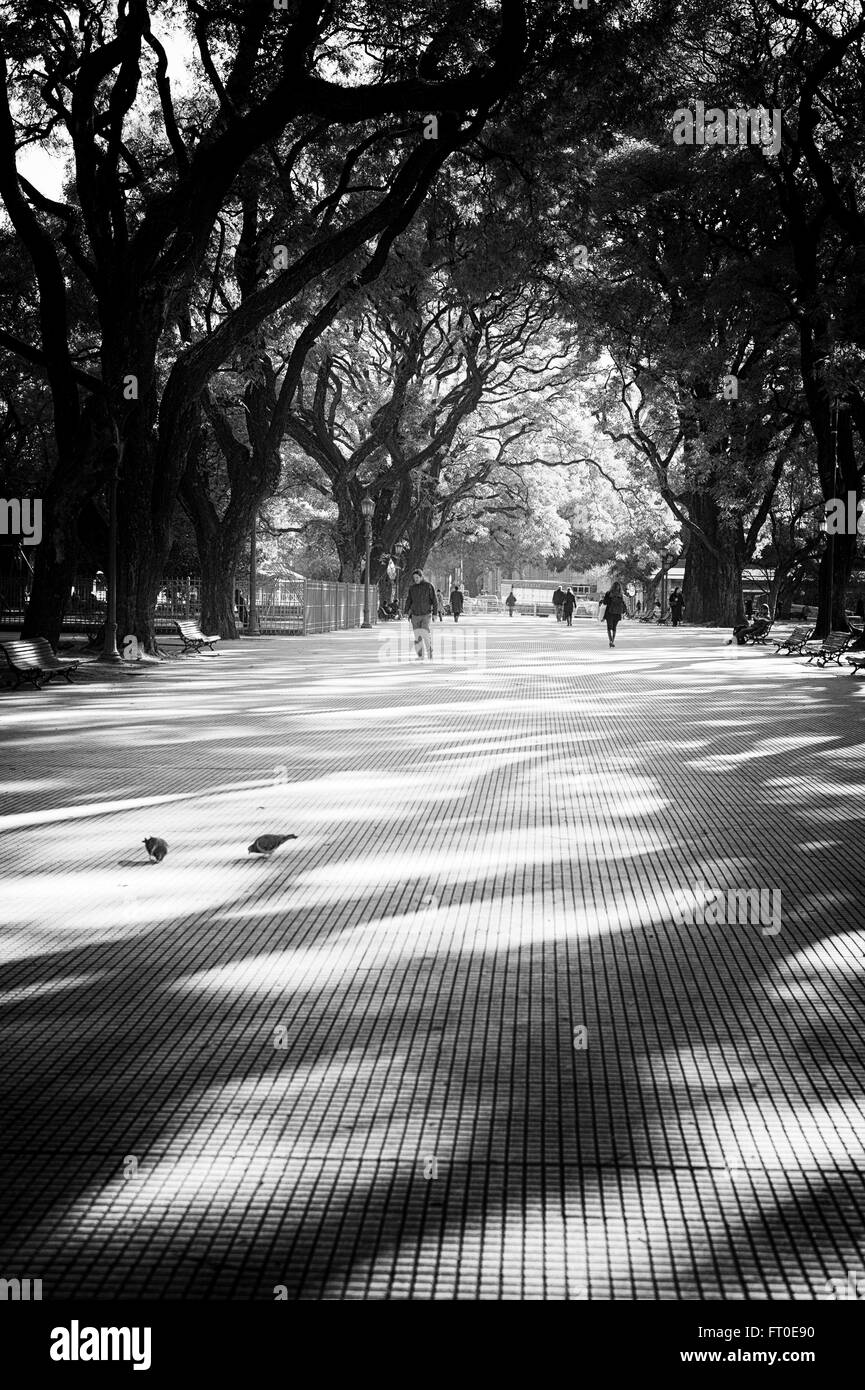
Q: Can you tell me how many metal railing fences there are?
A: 1